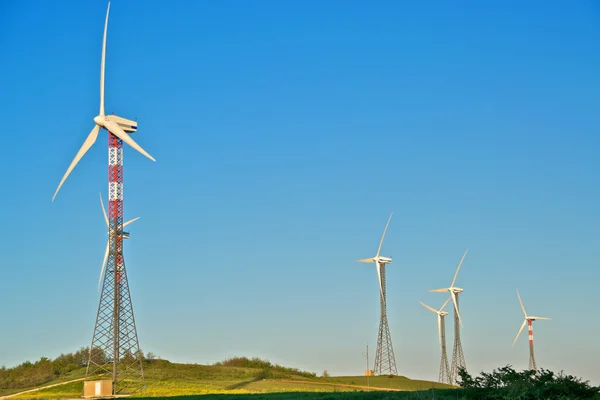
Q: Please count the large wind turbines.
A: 6